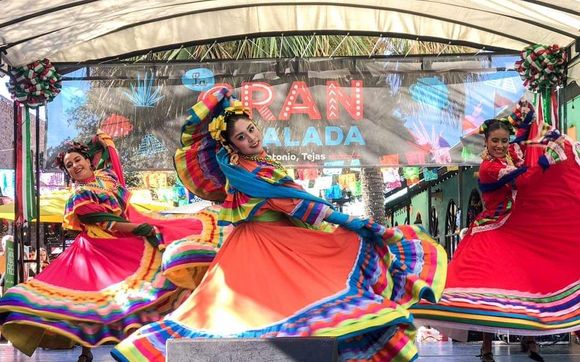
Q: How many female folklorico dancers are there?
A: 3